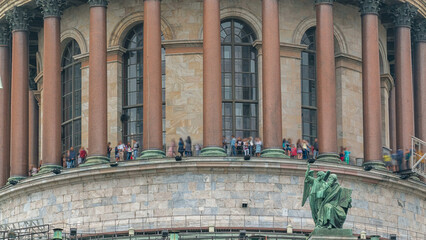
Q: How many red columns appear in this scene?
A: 11